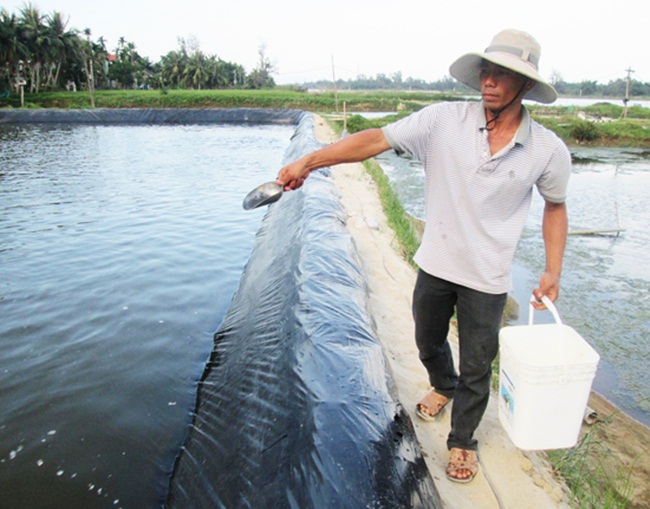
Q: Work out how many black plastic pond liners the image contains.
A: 1